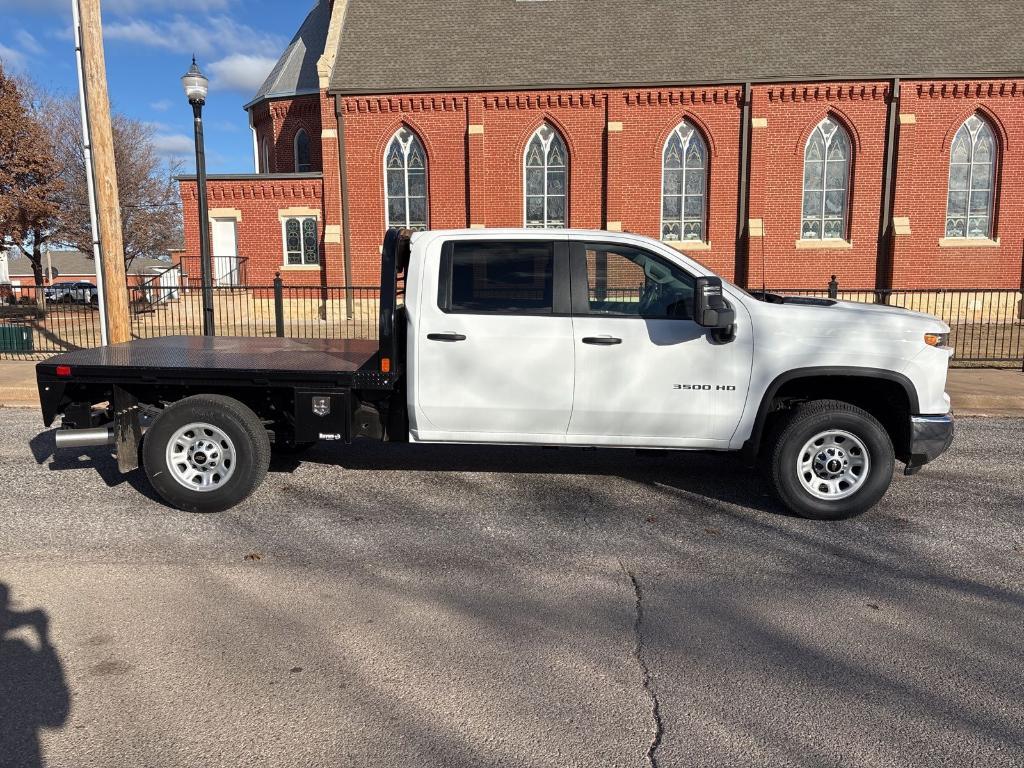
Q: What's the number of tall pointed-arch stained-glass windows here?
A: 5